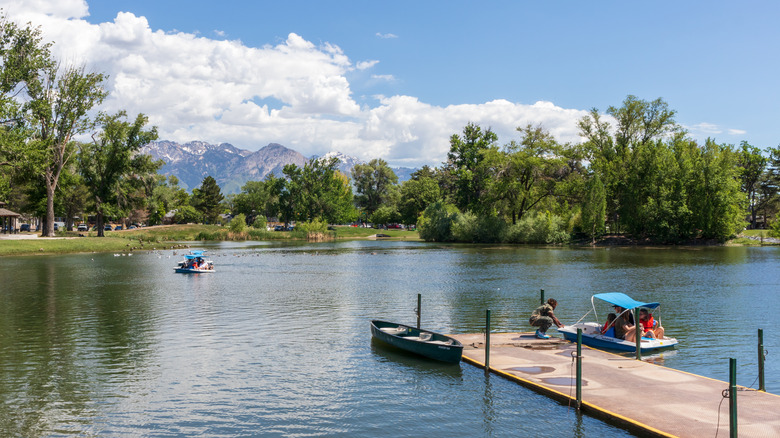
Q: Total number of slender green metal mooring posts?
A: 7